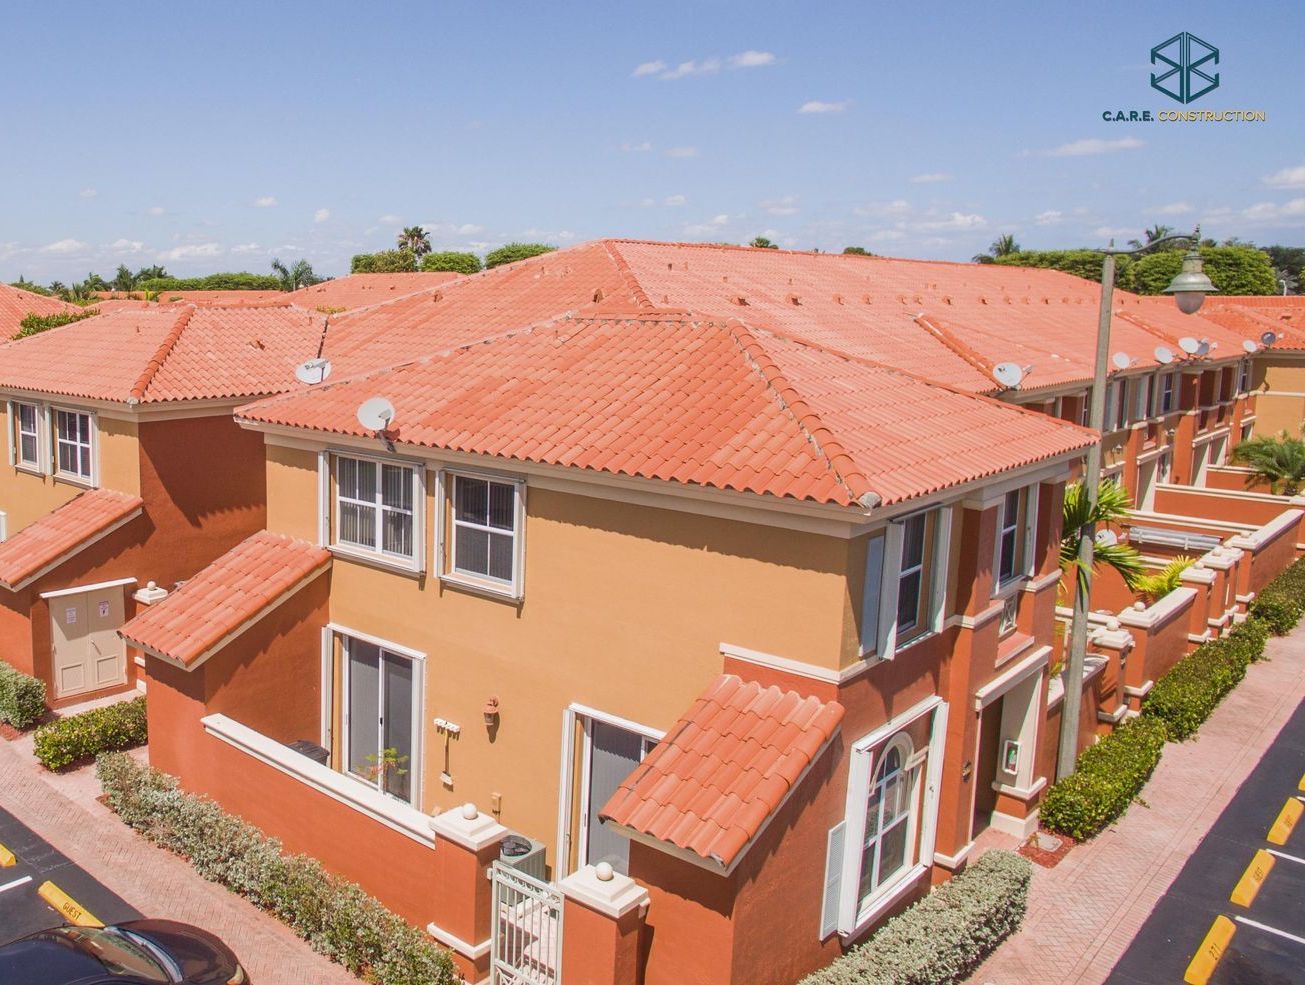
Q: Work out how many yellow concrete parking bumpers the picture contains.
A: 6